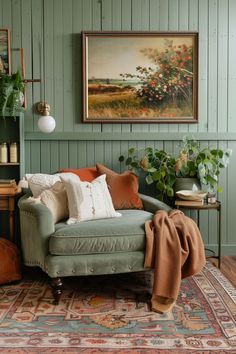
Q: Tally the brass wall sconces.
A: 1